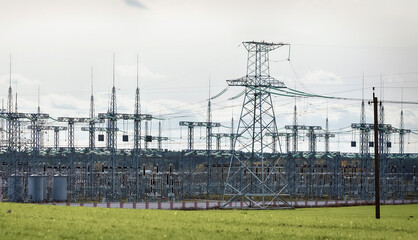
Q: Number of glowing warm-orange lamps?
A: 0